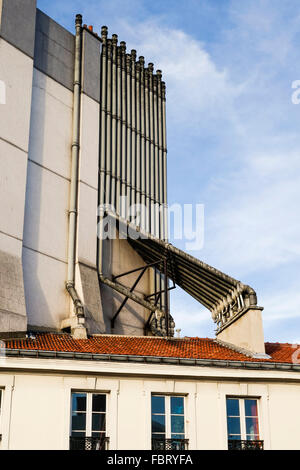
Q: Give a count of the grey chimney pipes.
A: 15